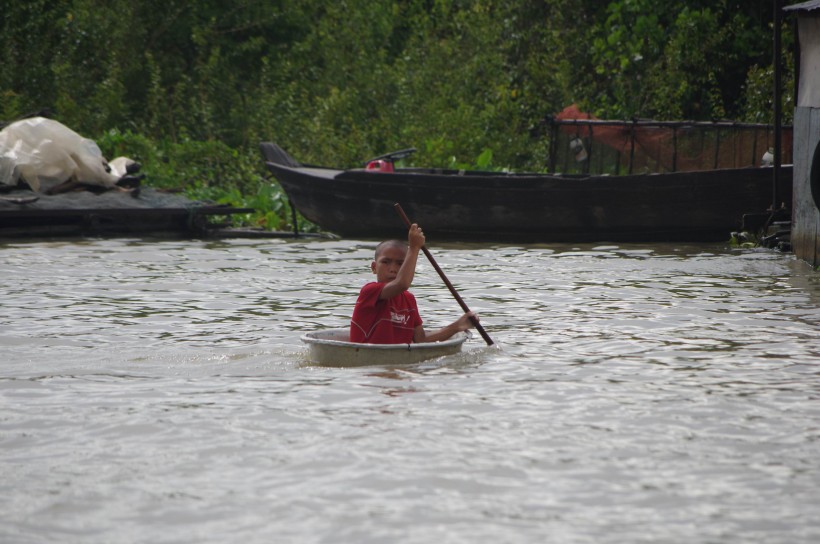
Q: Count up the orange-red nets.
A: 1